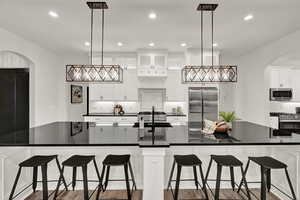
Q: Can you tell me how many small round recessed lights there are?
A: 8